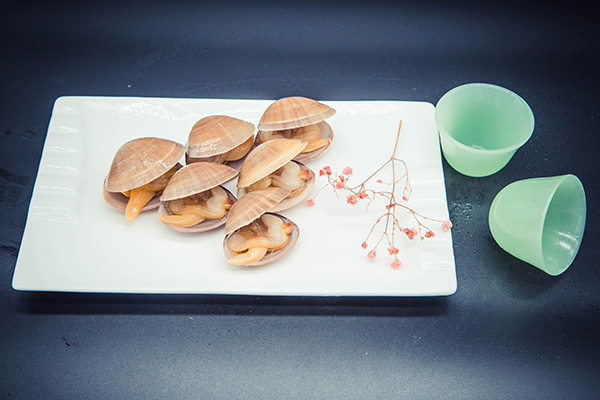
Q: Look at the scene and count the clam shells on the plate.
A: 6